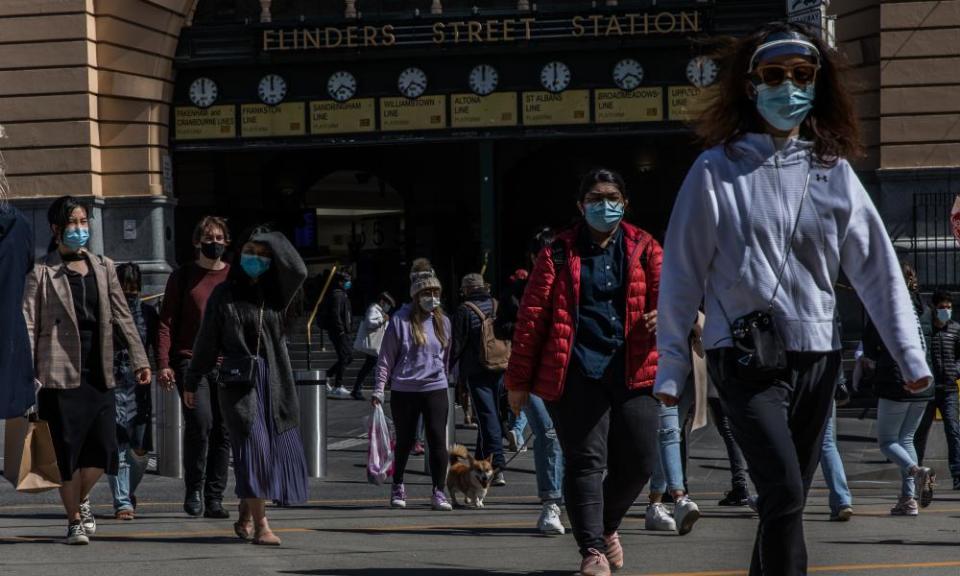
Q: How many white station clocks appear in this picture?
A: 8